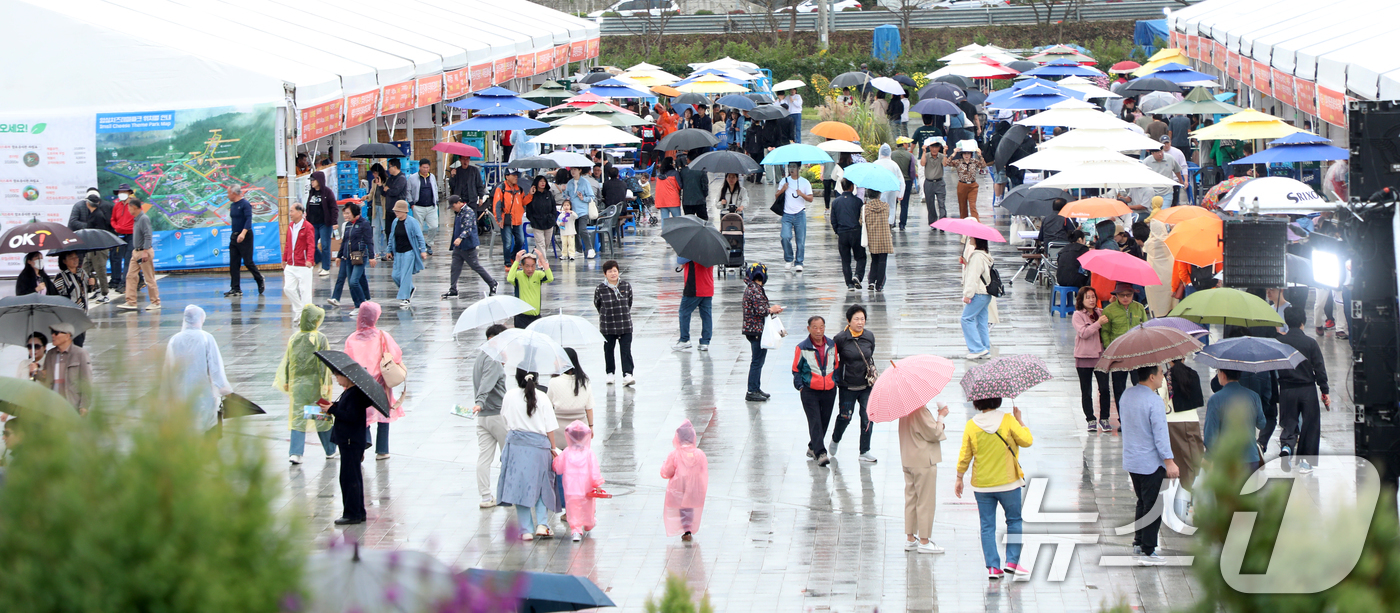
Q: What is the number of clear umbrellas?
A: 3